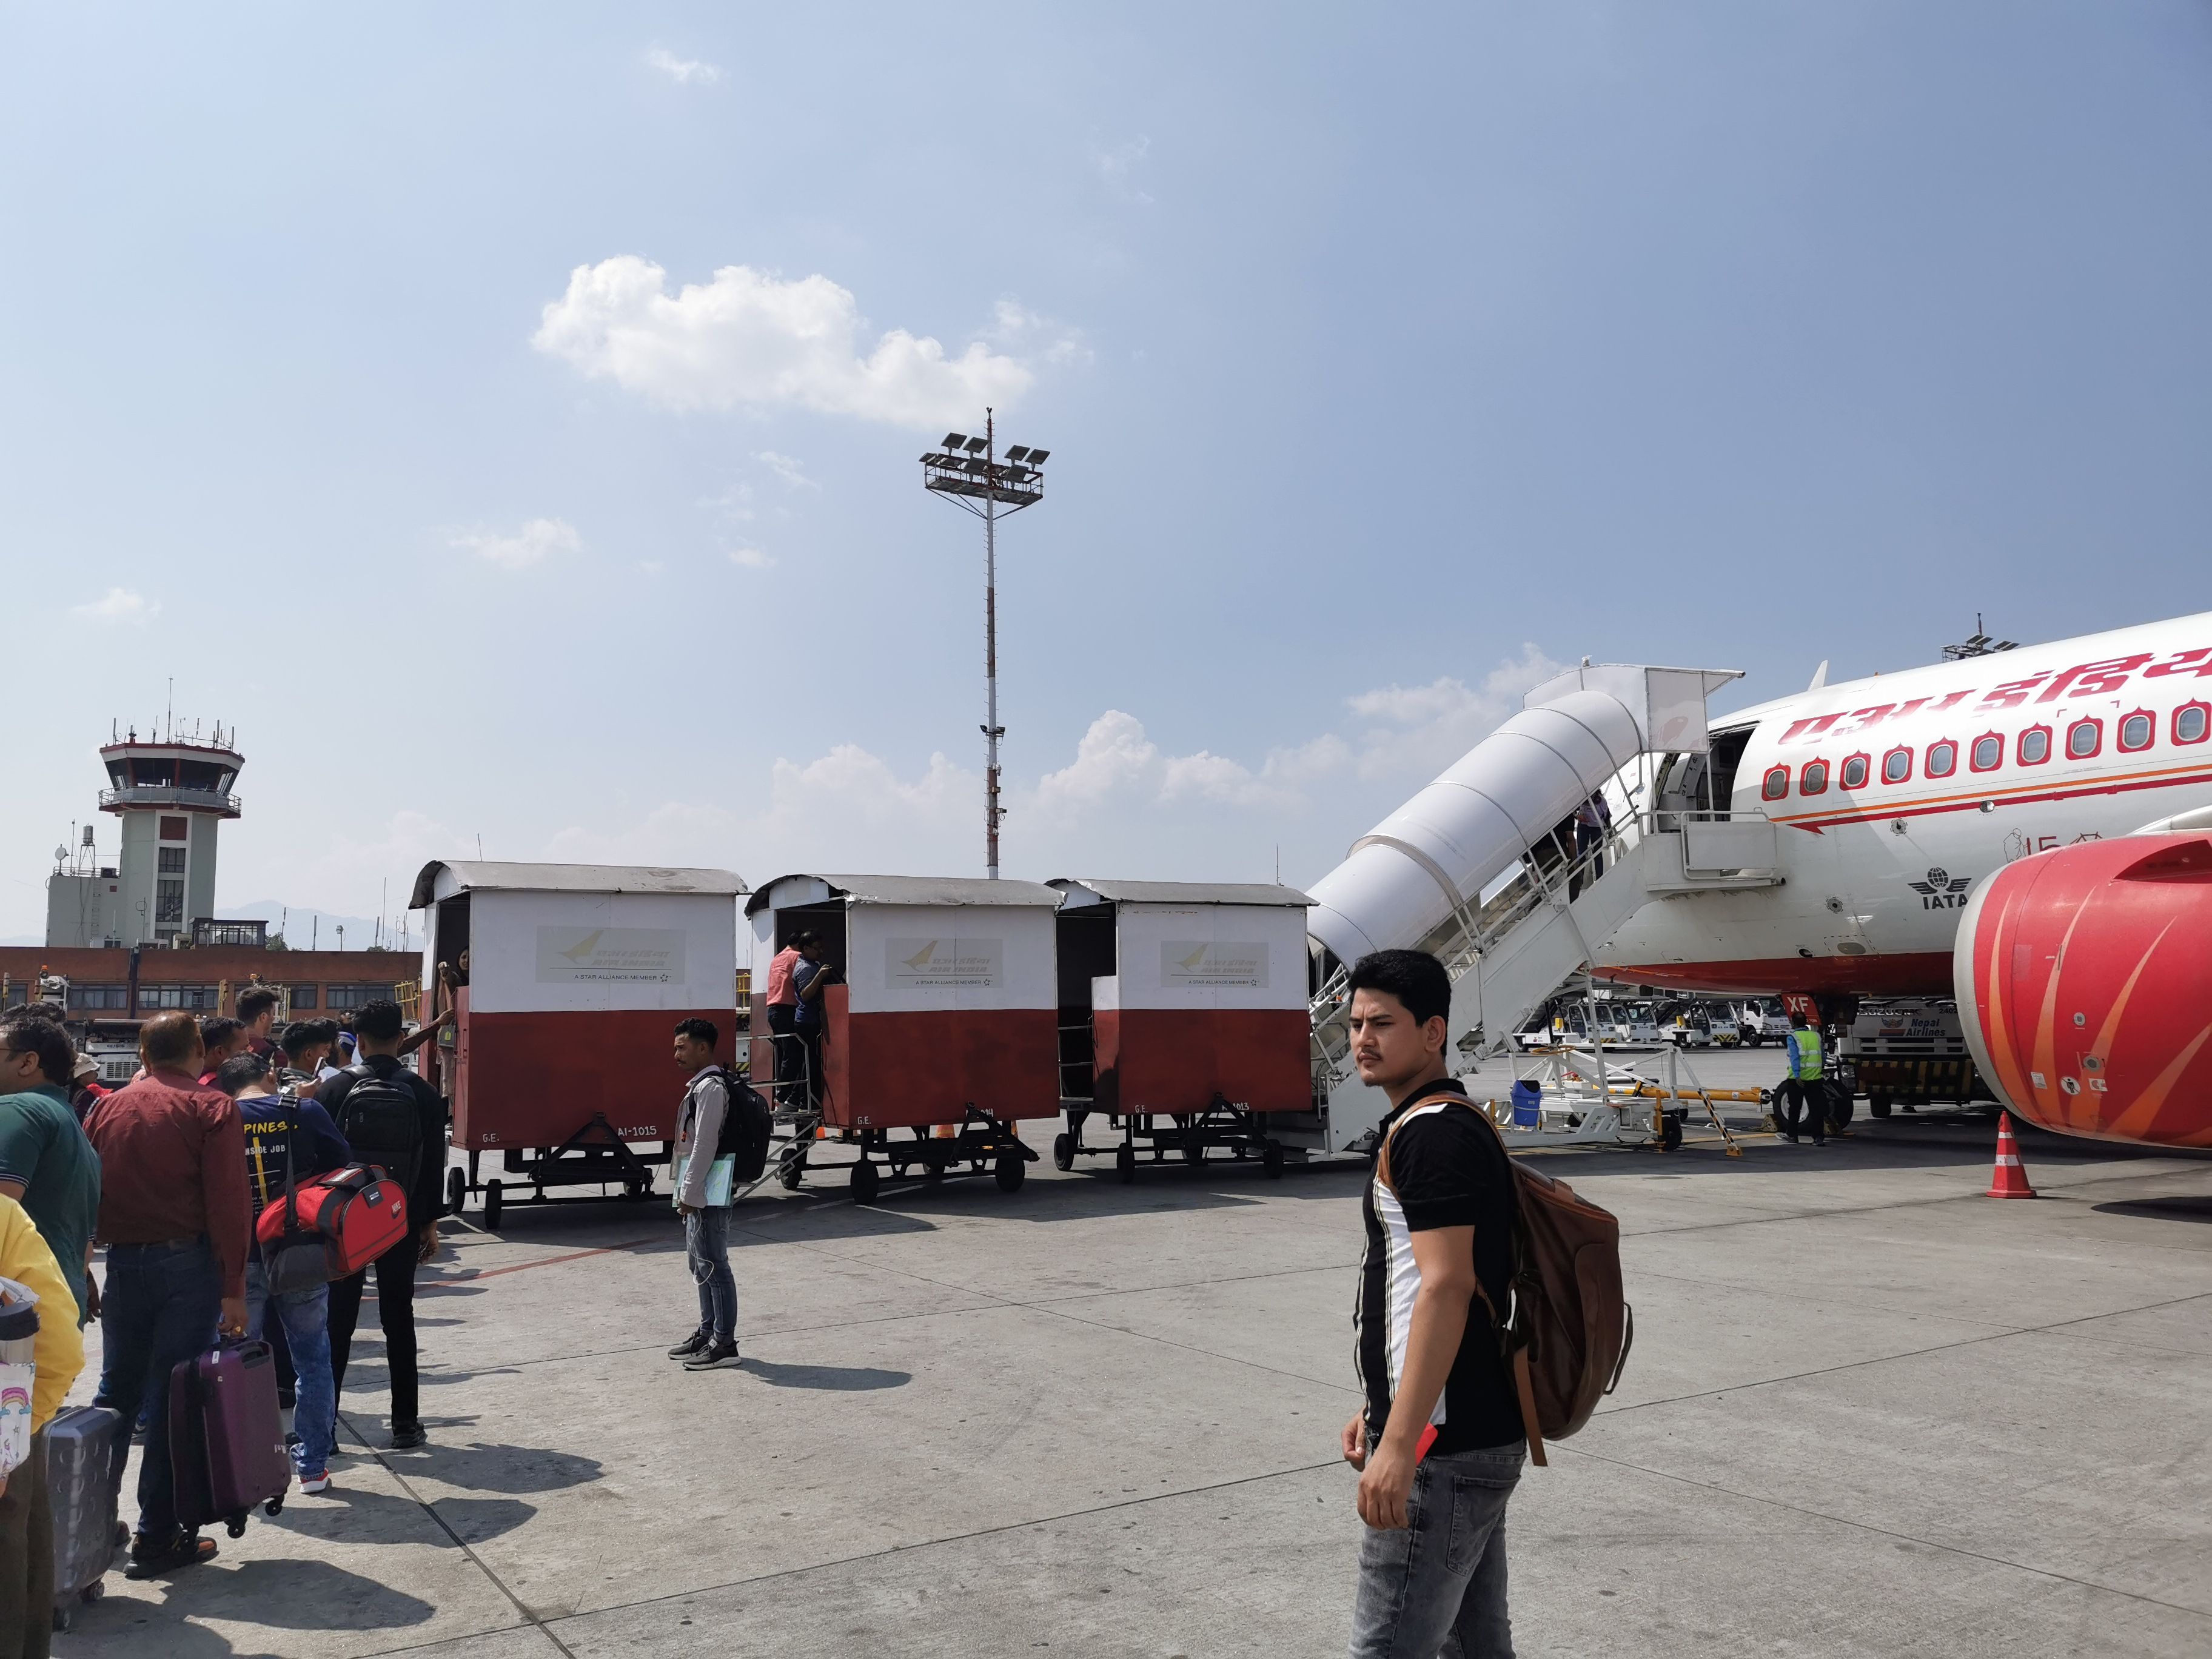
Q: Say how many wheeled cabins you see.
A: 3